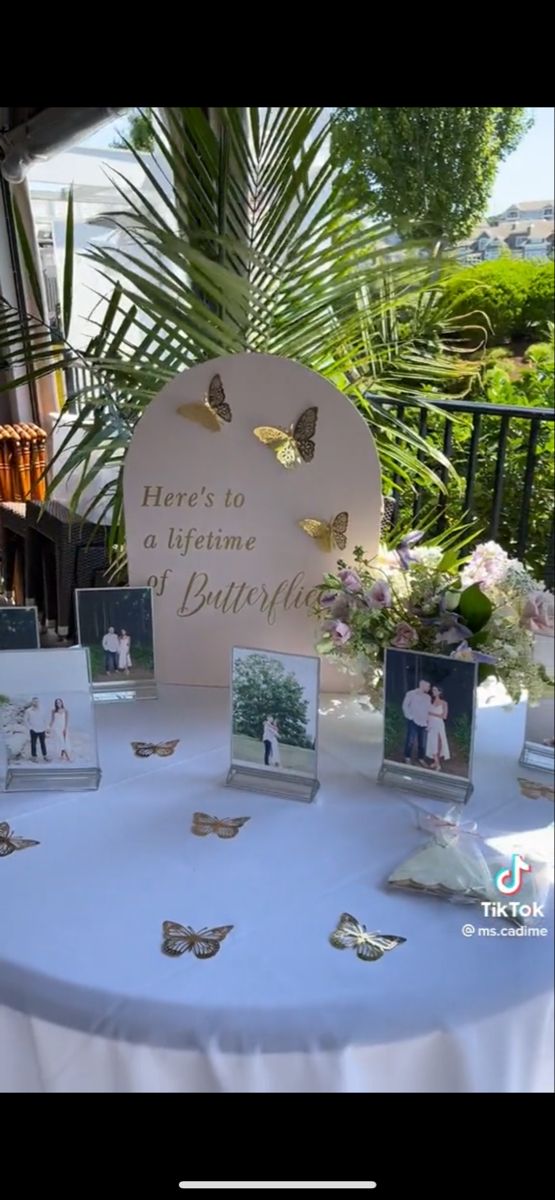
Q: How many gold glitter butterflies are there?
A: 9